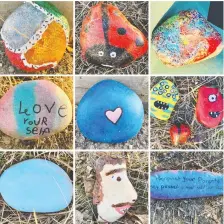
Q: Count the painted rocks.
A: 11